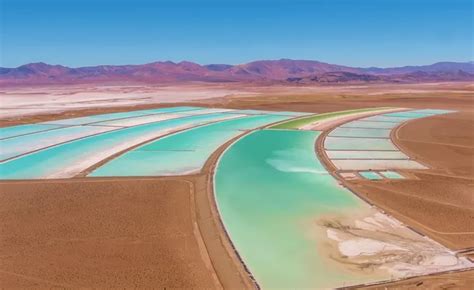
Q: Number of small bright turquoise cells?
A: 2